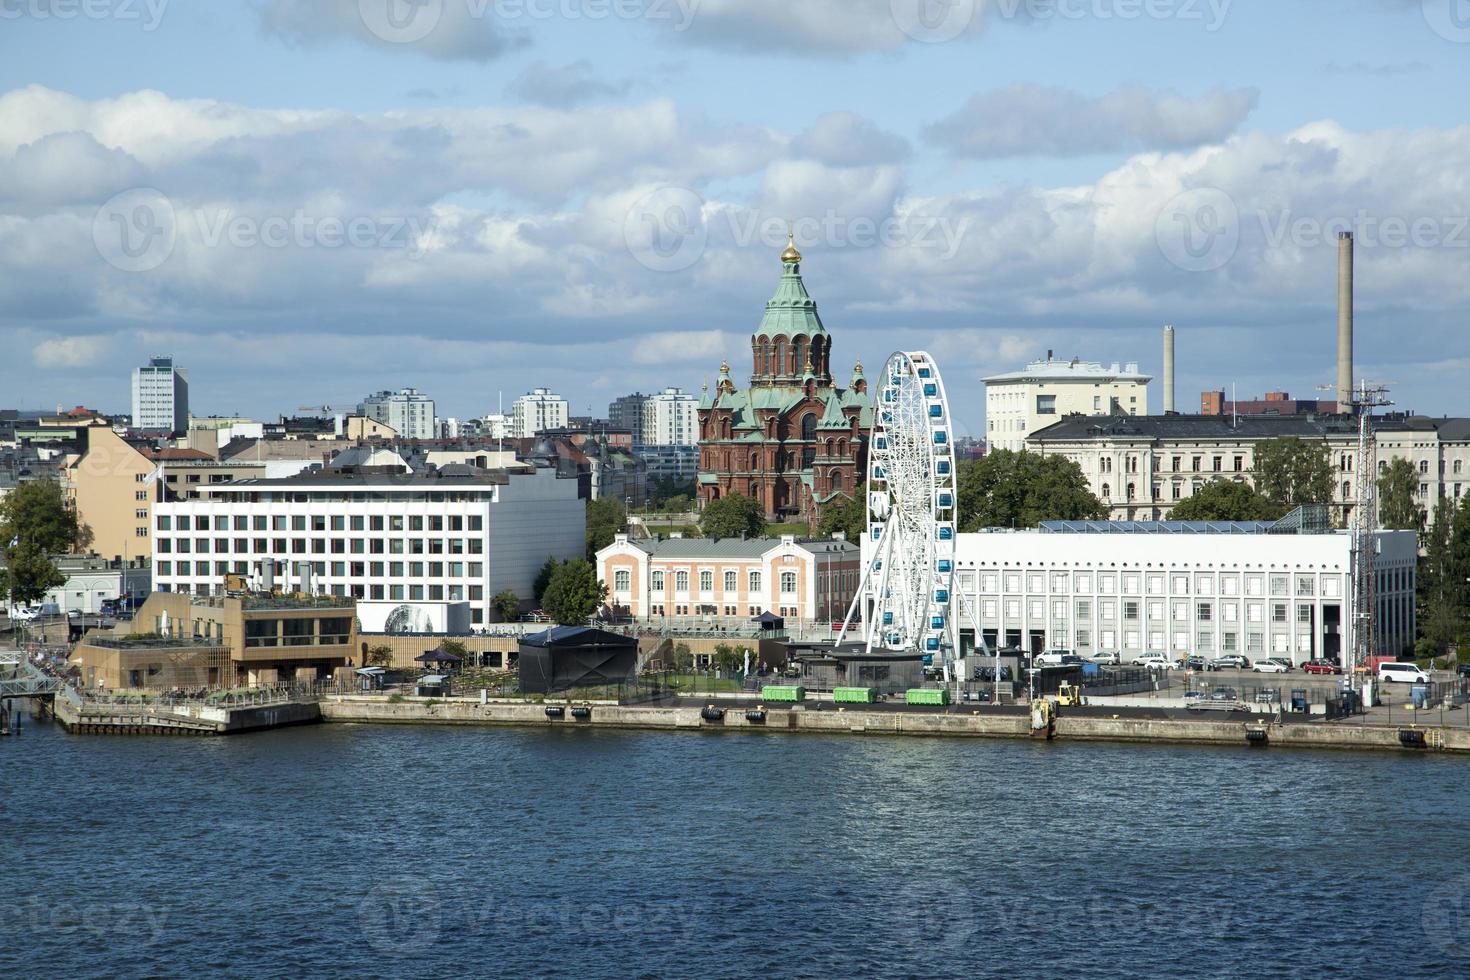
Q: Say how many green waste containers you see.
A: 3